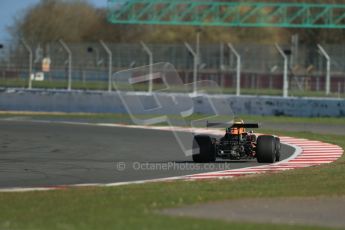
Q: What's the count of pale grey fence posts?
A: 8